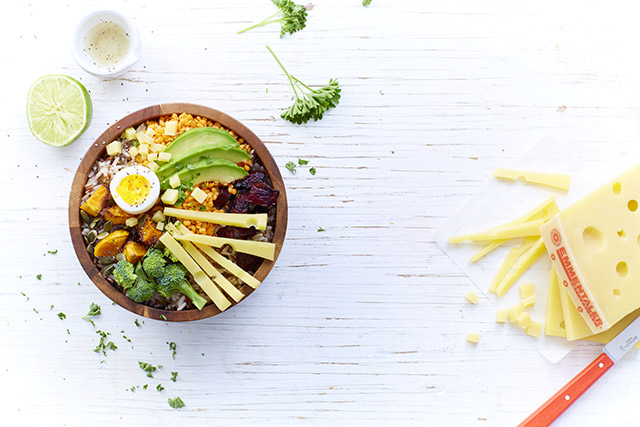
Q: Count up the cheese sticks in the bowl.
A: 5